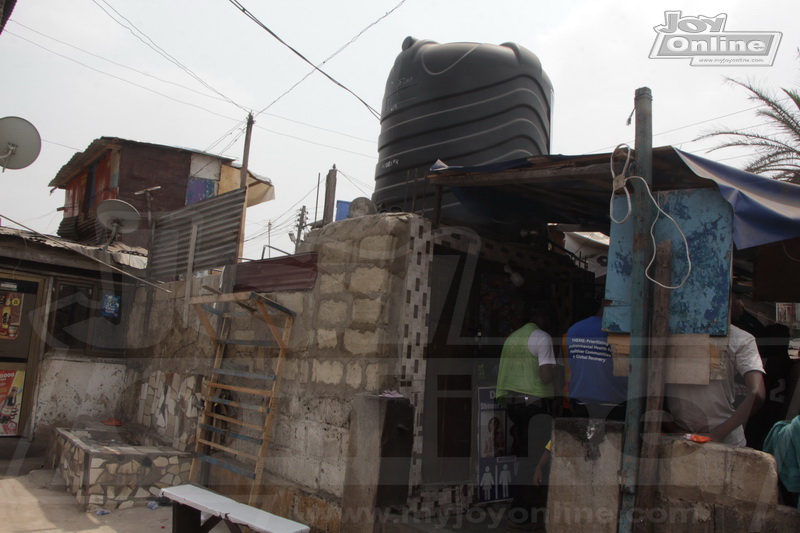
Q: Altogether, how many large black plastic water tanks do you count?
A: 1